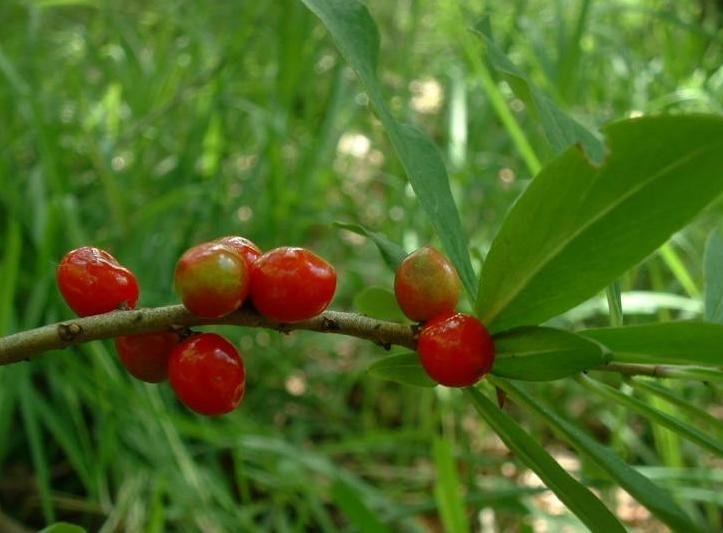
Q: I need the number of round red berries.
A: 8